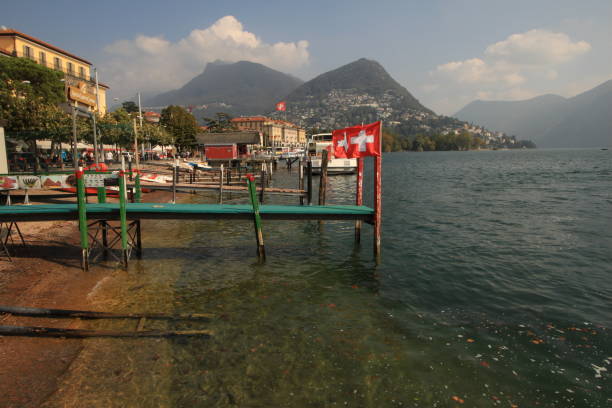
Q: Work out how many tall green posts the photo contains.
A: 3